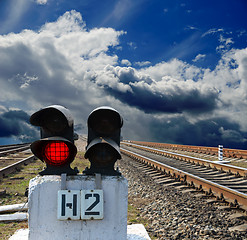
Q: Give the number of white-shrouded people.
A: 0